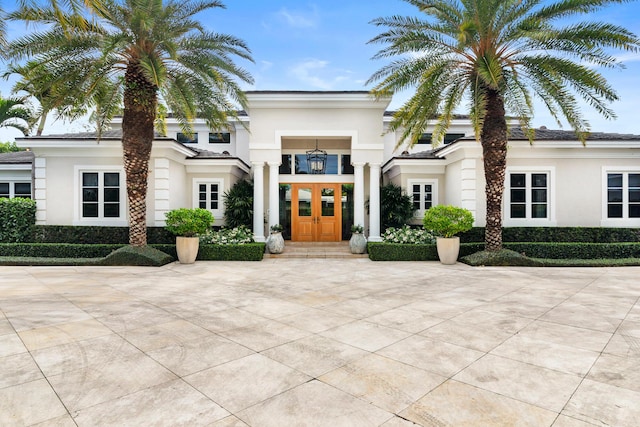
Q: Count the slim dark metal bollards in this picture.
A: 0